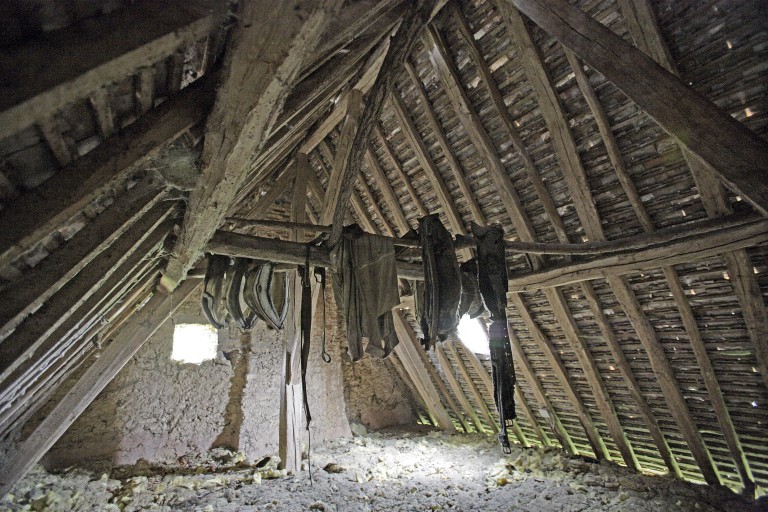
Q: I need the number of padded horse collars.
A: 3